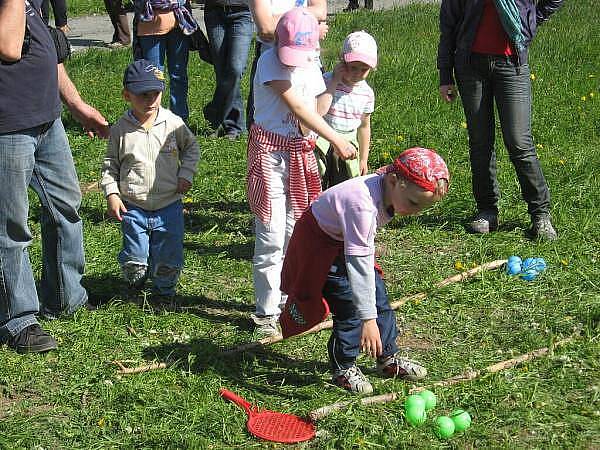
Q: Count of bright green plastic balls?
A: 5